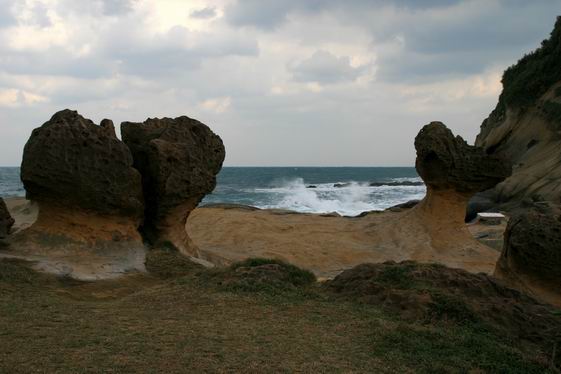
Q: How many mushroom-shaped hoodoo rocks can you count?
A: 3